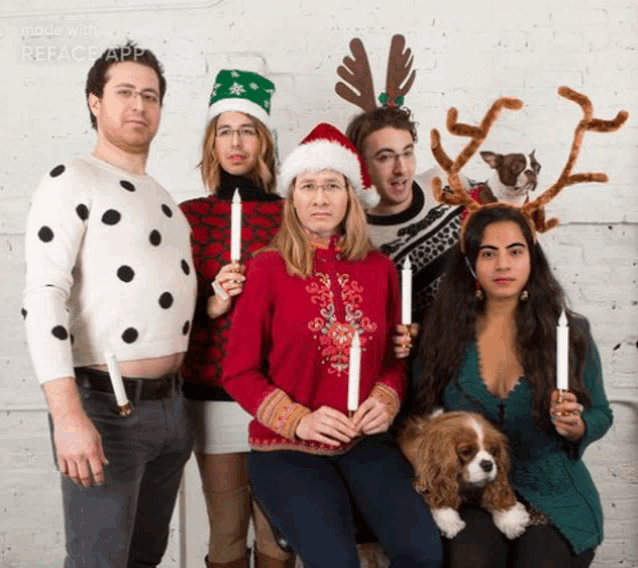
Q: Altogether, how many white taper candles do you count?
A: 5